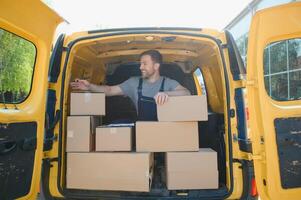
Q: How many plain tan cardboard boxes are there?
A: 7